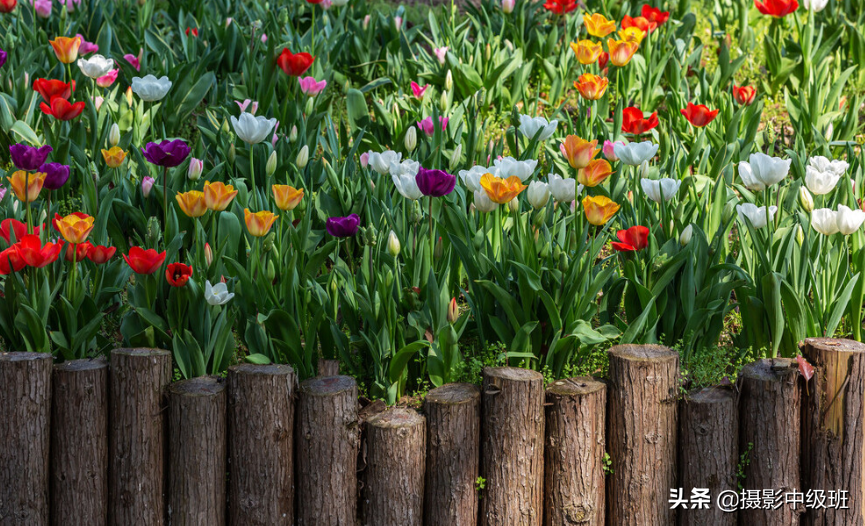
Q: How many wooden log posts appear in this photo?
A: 14